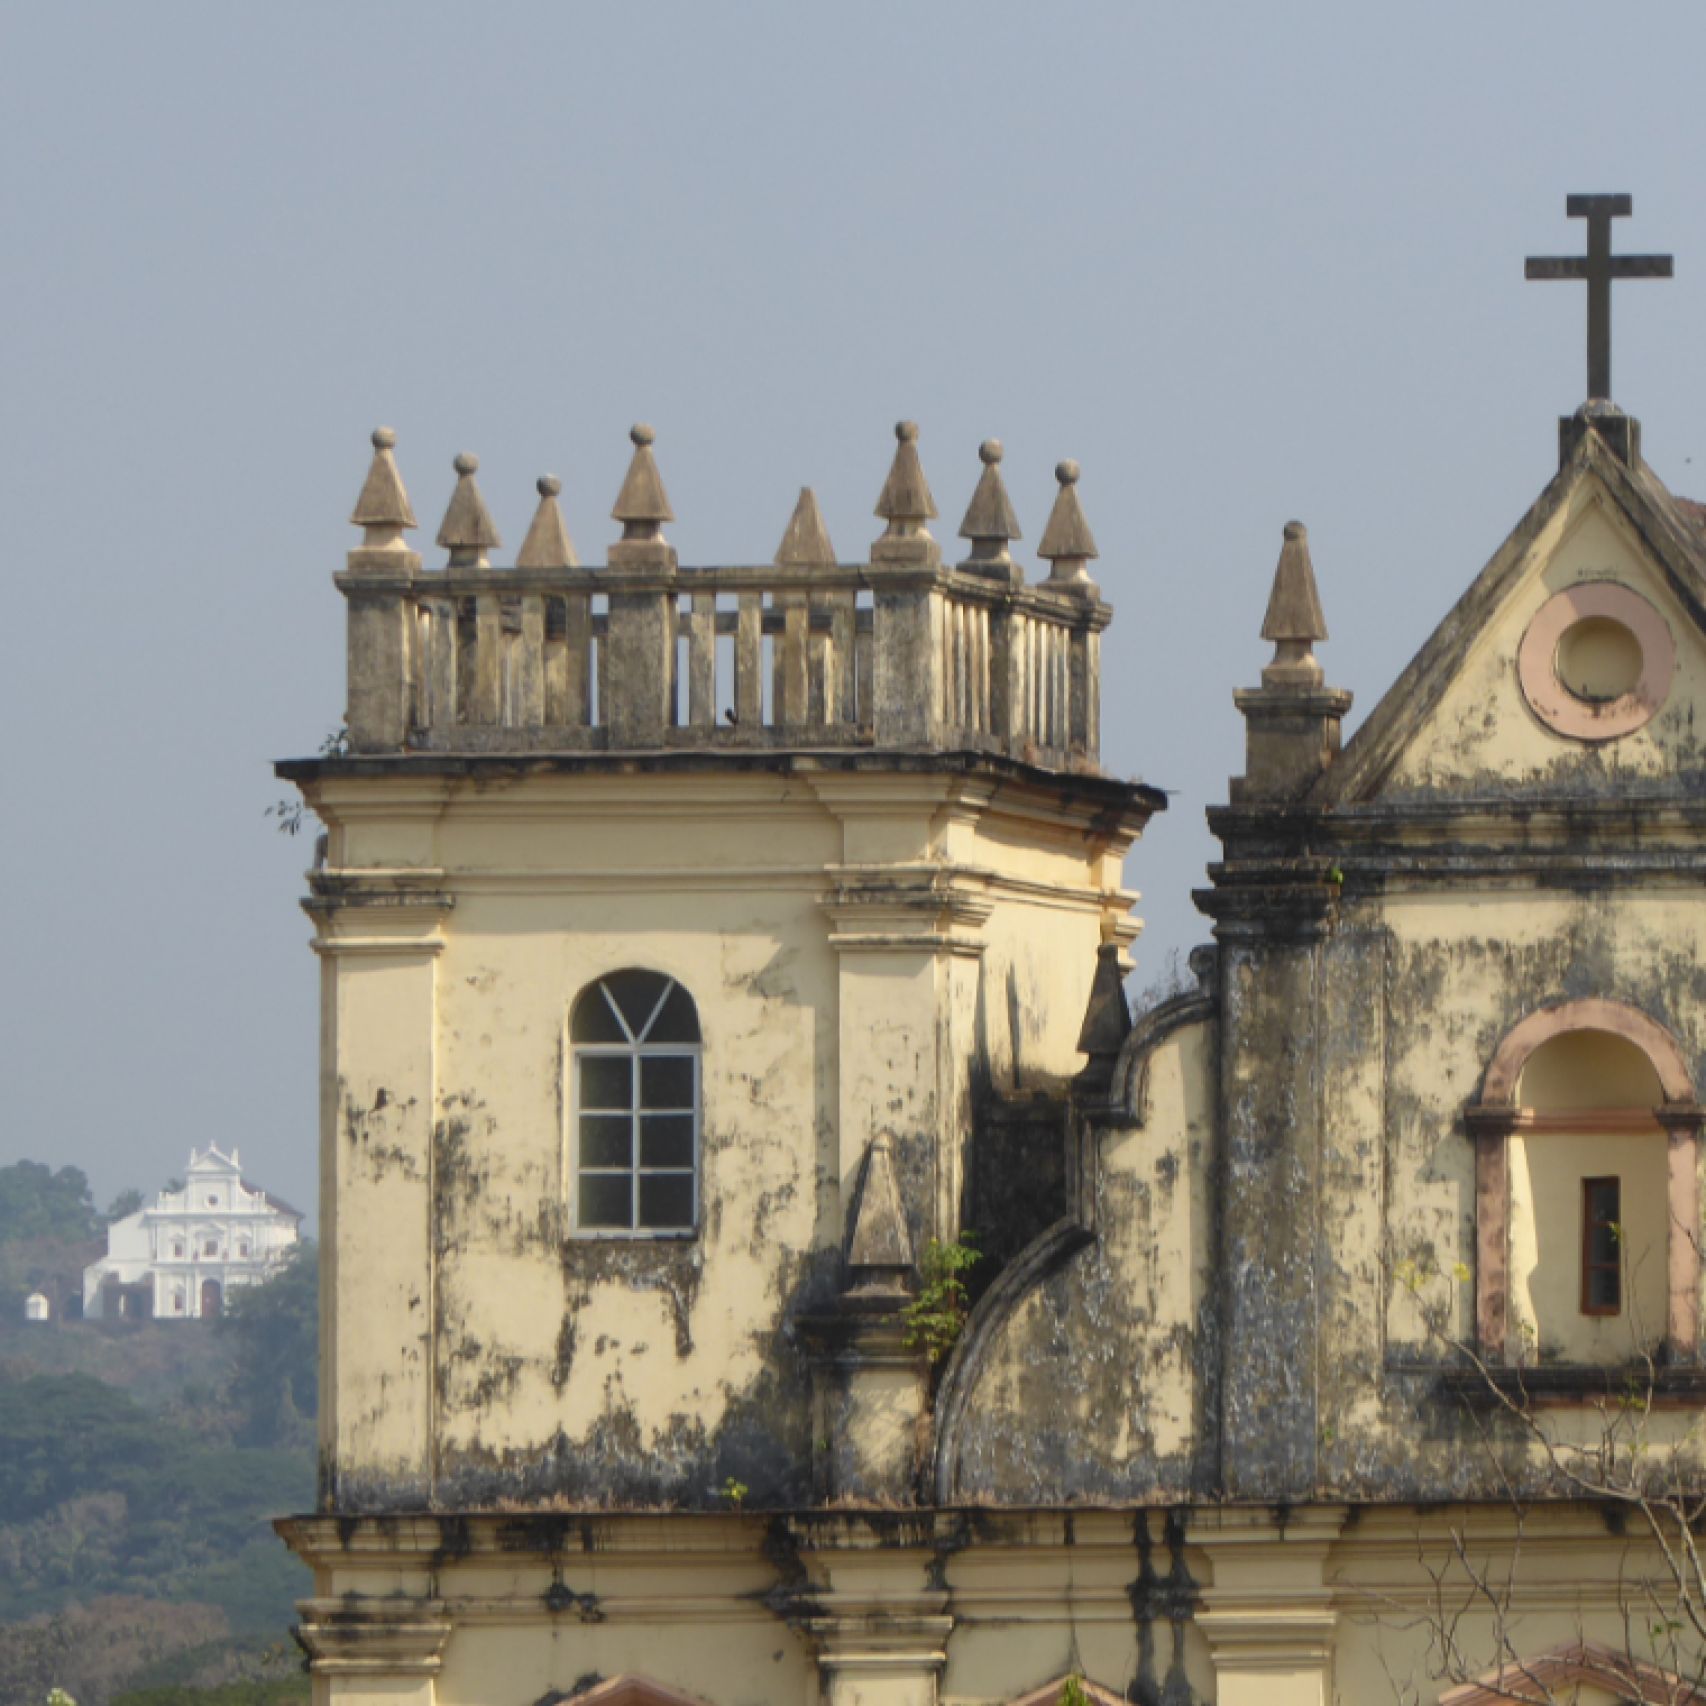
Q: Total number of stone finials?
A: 11